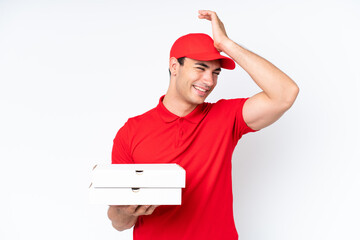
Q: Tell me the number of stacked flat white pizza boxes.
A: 2